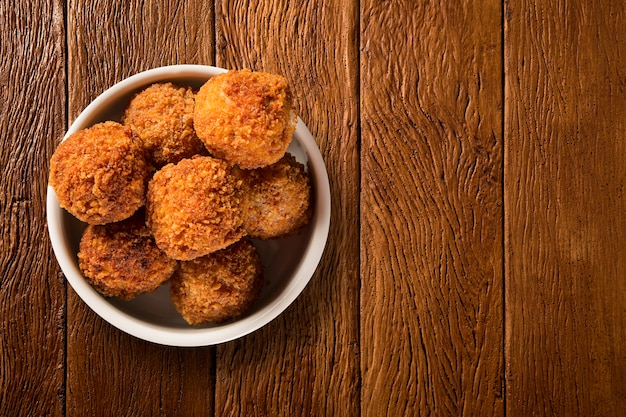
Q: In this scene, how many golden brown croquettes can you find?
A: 7